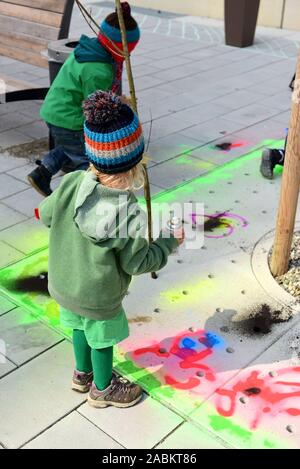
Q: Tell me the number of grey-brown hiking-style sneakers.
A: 2